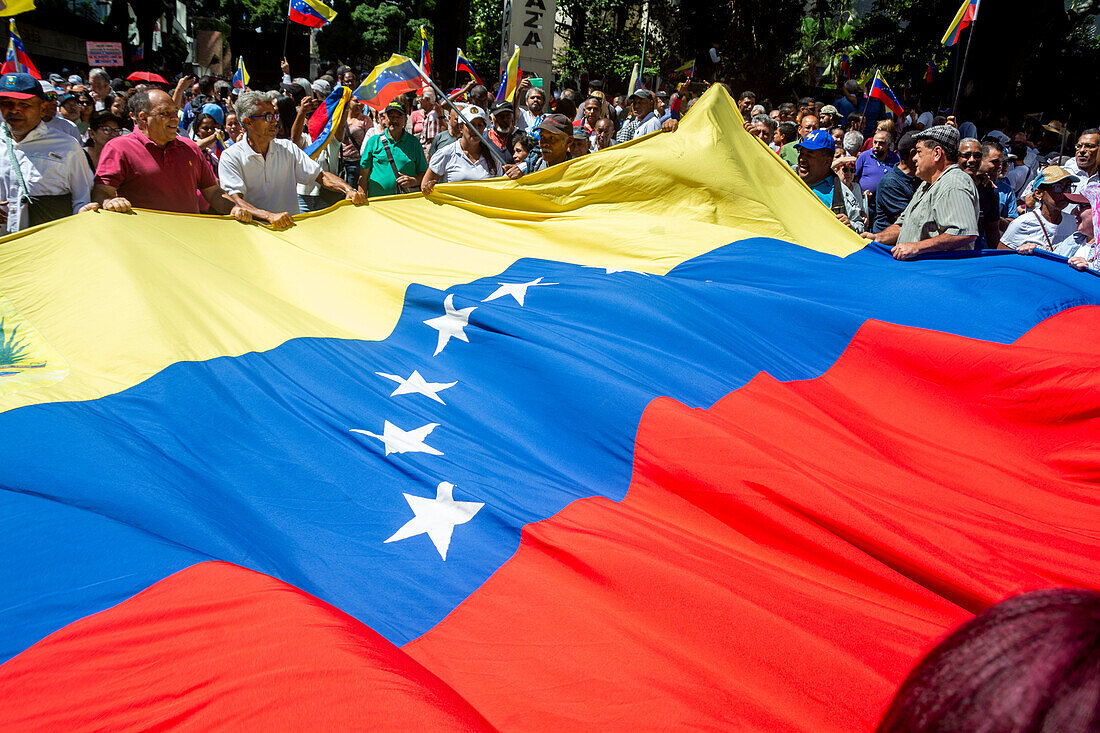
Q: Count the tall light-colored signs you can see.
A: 1